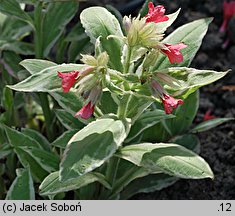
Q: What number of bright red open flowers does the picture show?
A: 5